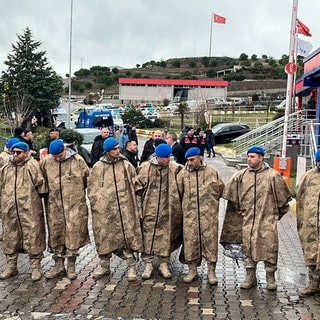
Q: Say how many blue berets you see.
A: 8